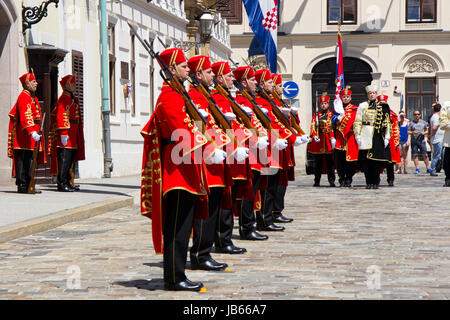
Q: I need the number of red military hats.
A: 11